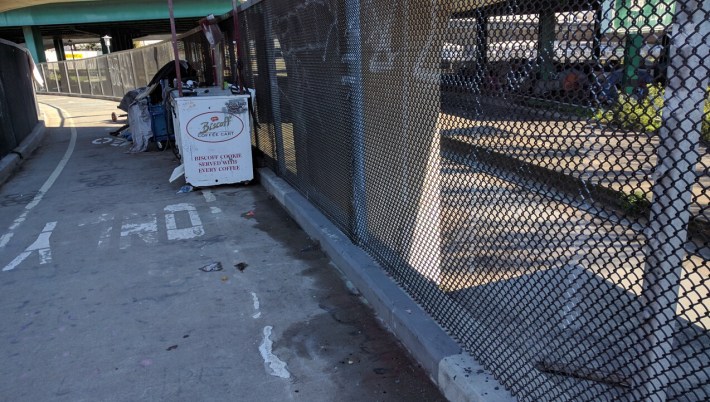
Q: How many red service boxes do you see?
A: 0